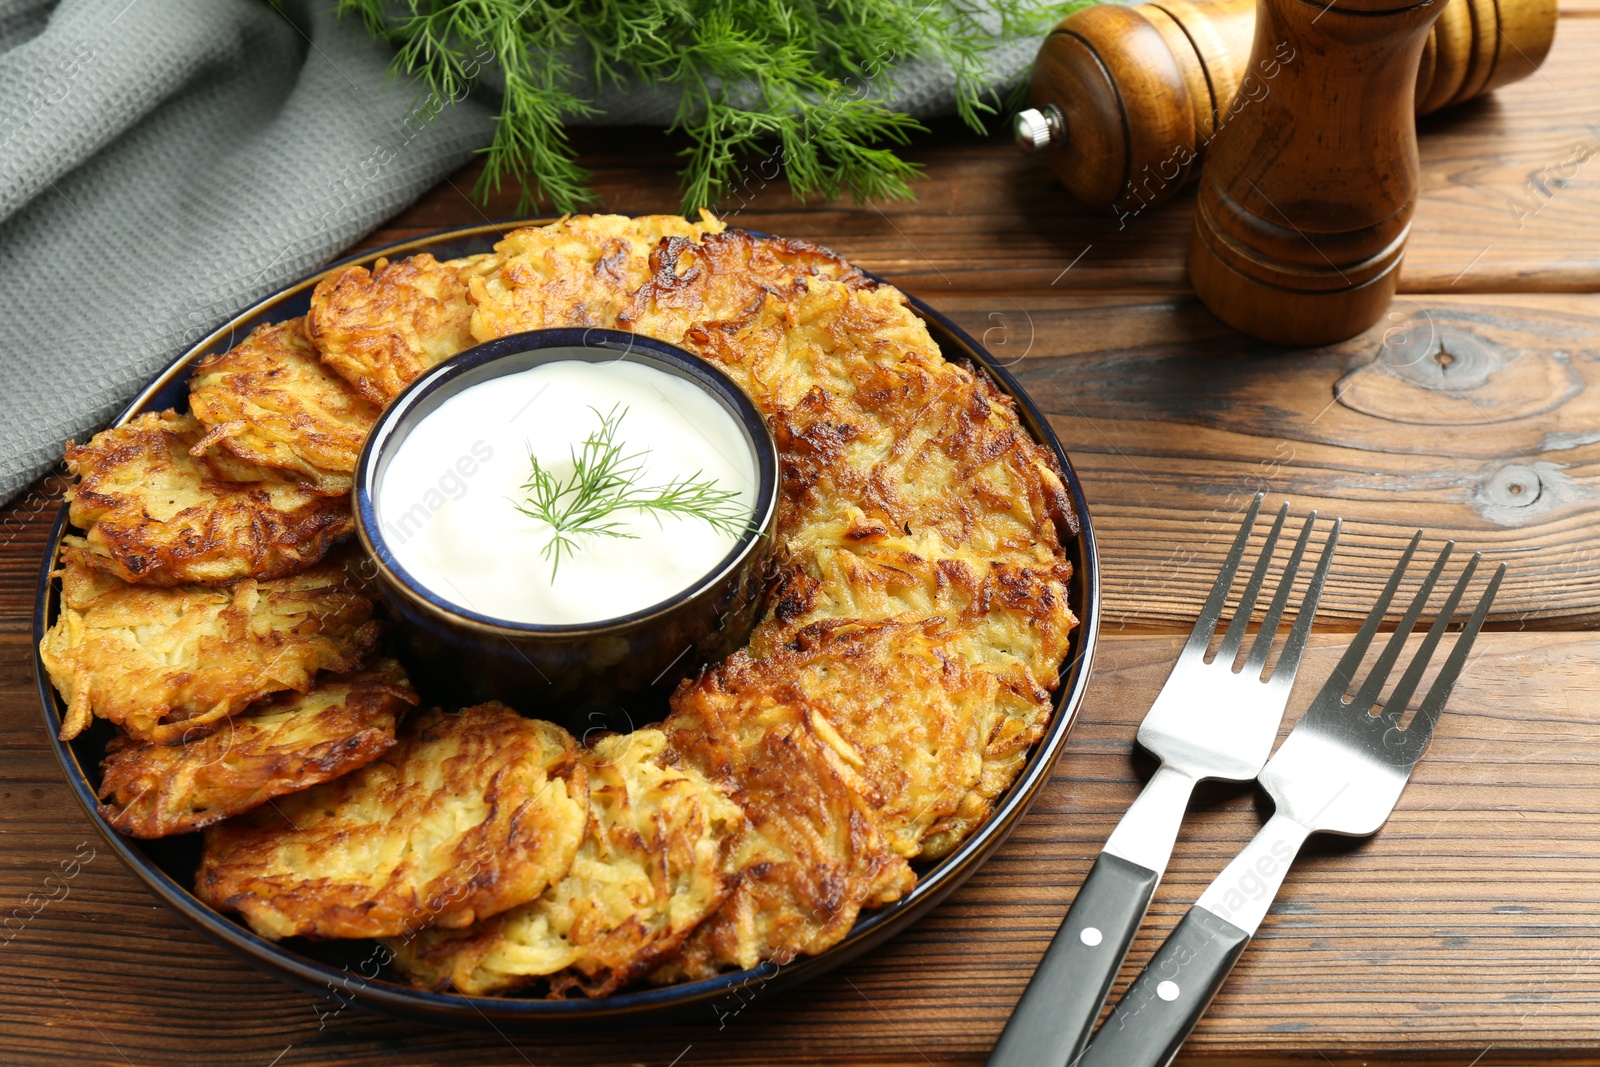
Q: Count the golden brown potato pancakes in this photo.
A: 14